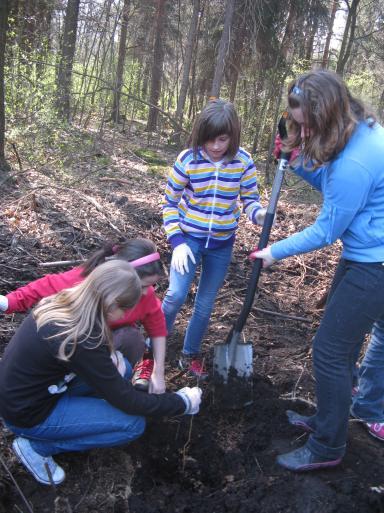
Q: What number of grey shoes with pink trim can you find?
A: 2